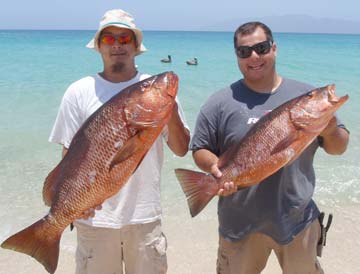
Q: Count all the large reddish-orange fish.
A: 2